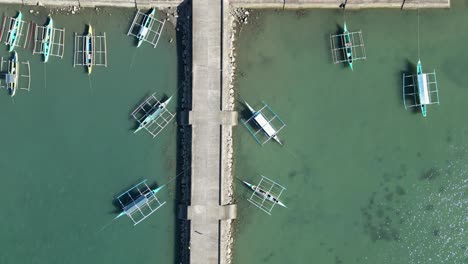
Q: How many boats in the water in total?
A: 11